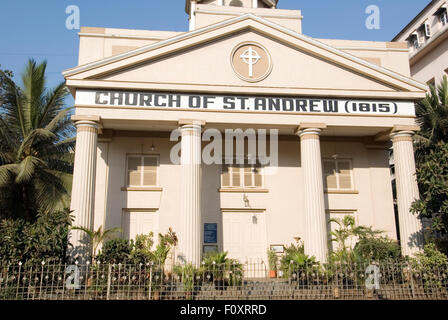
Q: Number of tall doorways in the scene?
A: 3